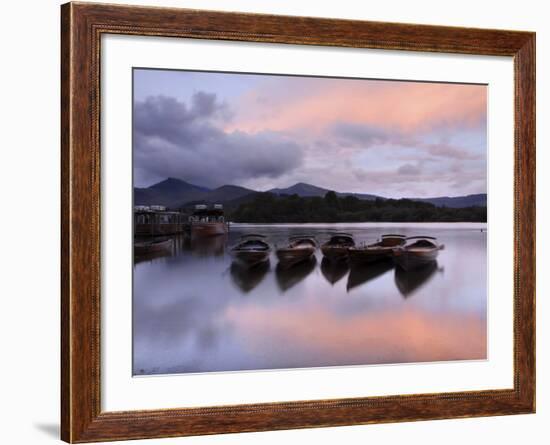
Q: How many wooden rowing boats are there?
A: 5